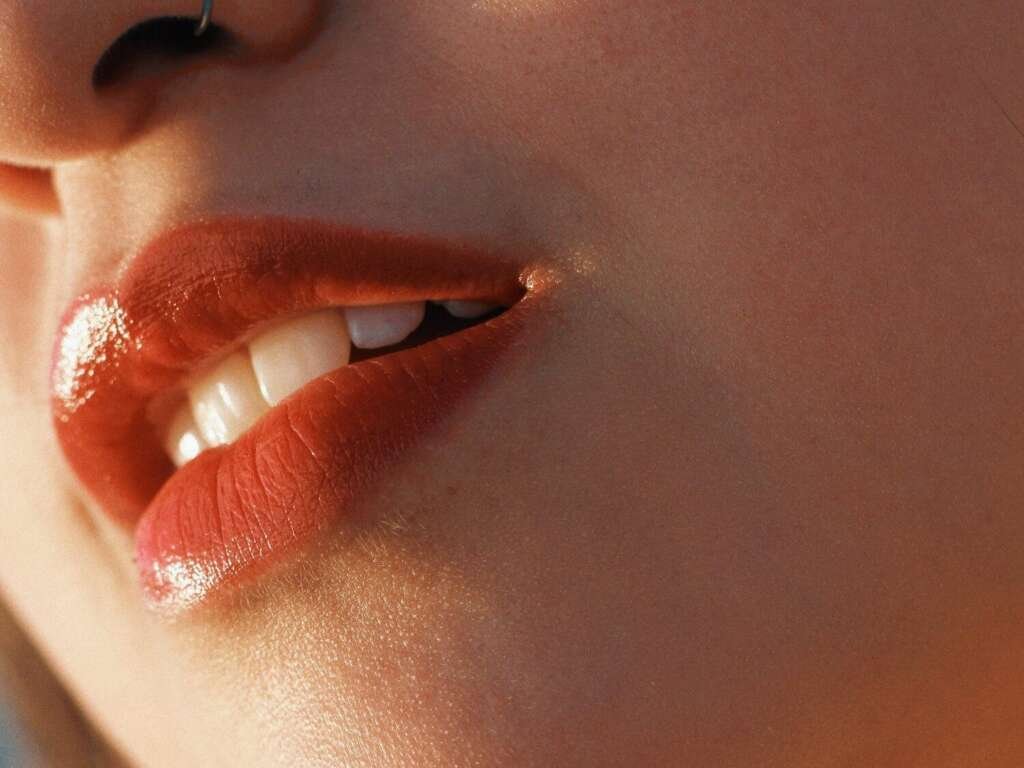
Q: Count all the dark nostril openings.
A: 1